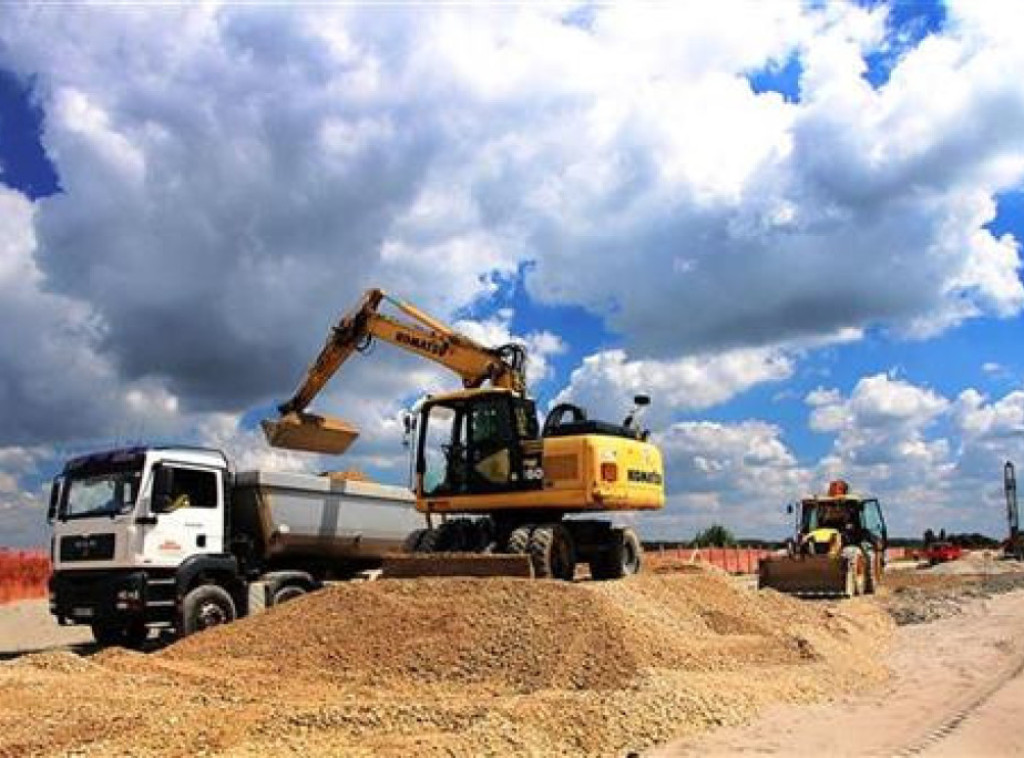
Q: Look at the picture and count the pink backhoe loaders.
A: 0